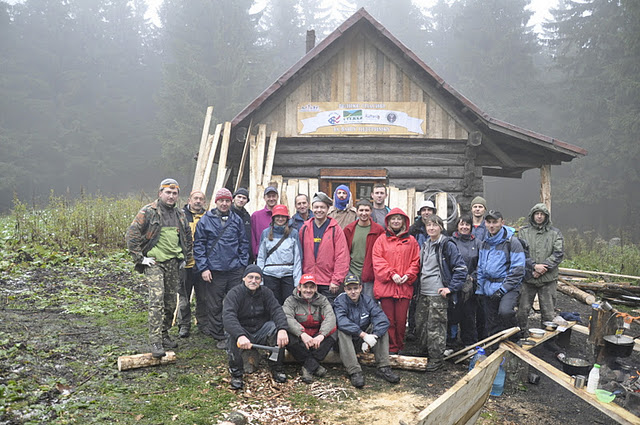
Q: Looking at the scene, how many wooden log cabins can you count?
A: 1